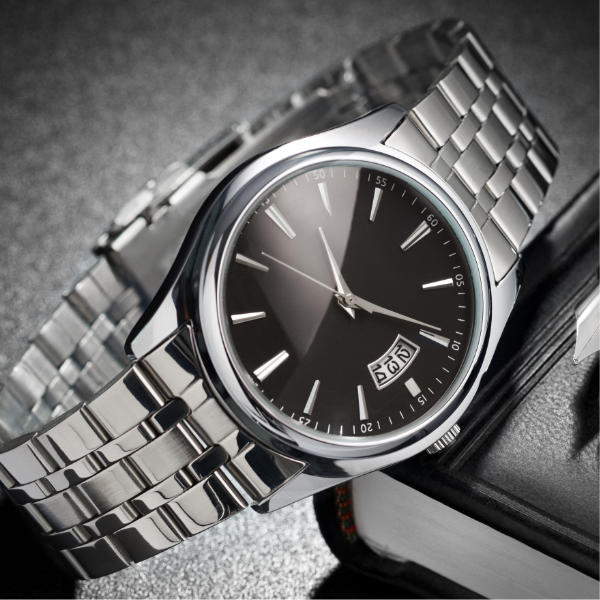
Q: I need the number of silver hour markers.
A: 12